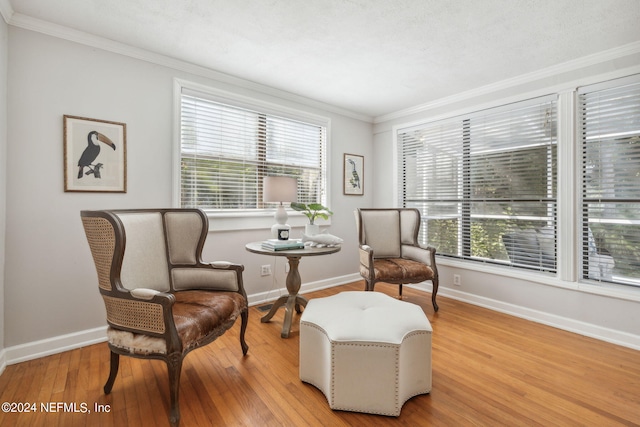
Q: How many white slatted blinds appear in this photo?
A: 3